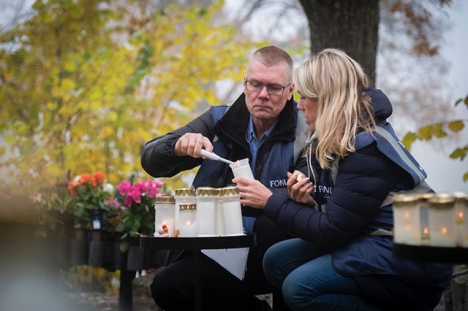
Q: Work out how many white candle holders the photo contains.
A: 11